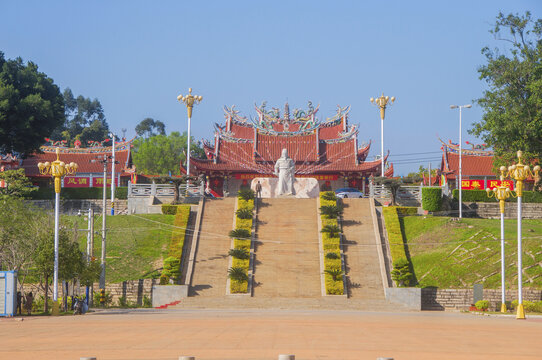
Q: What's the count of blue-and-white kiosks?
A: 1